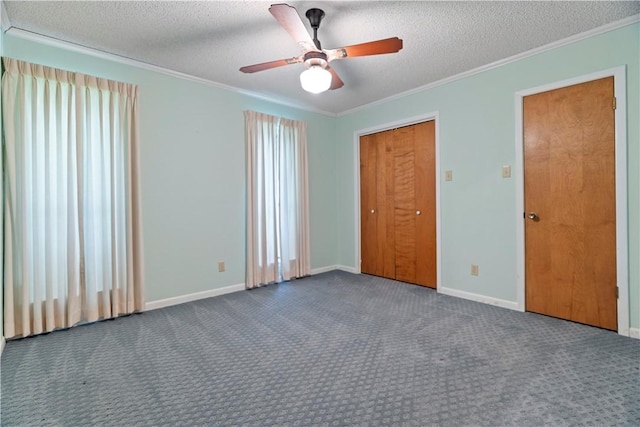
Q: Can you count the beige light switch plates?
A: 2